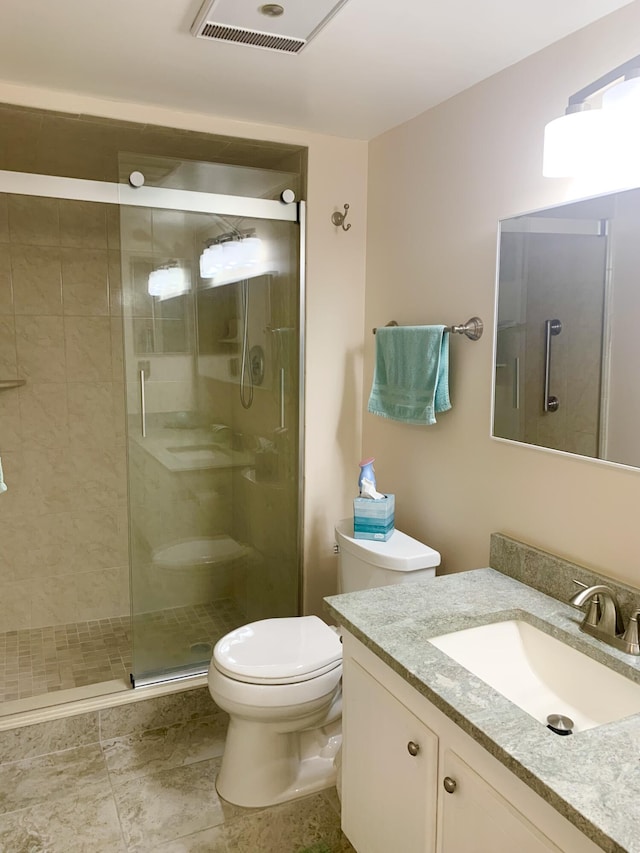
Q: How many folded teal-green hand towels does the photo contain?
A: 1